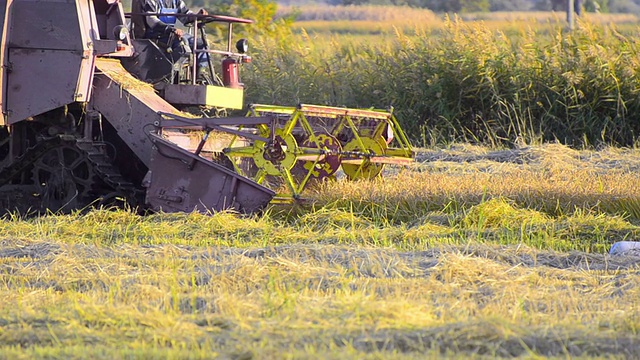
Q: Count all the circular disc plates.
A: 3